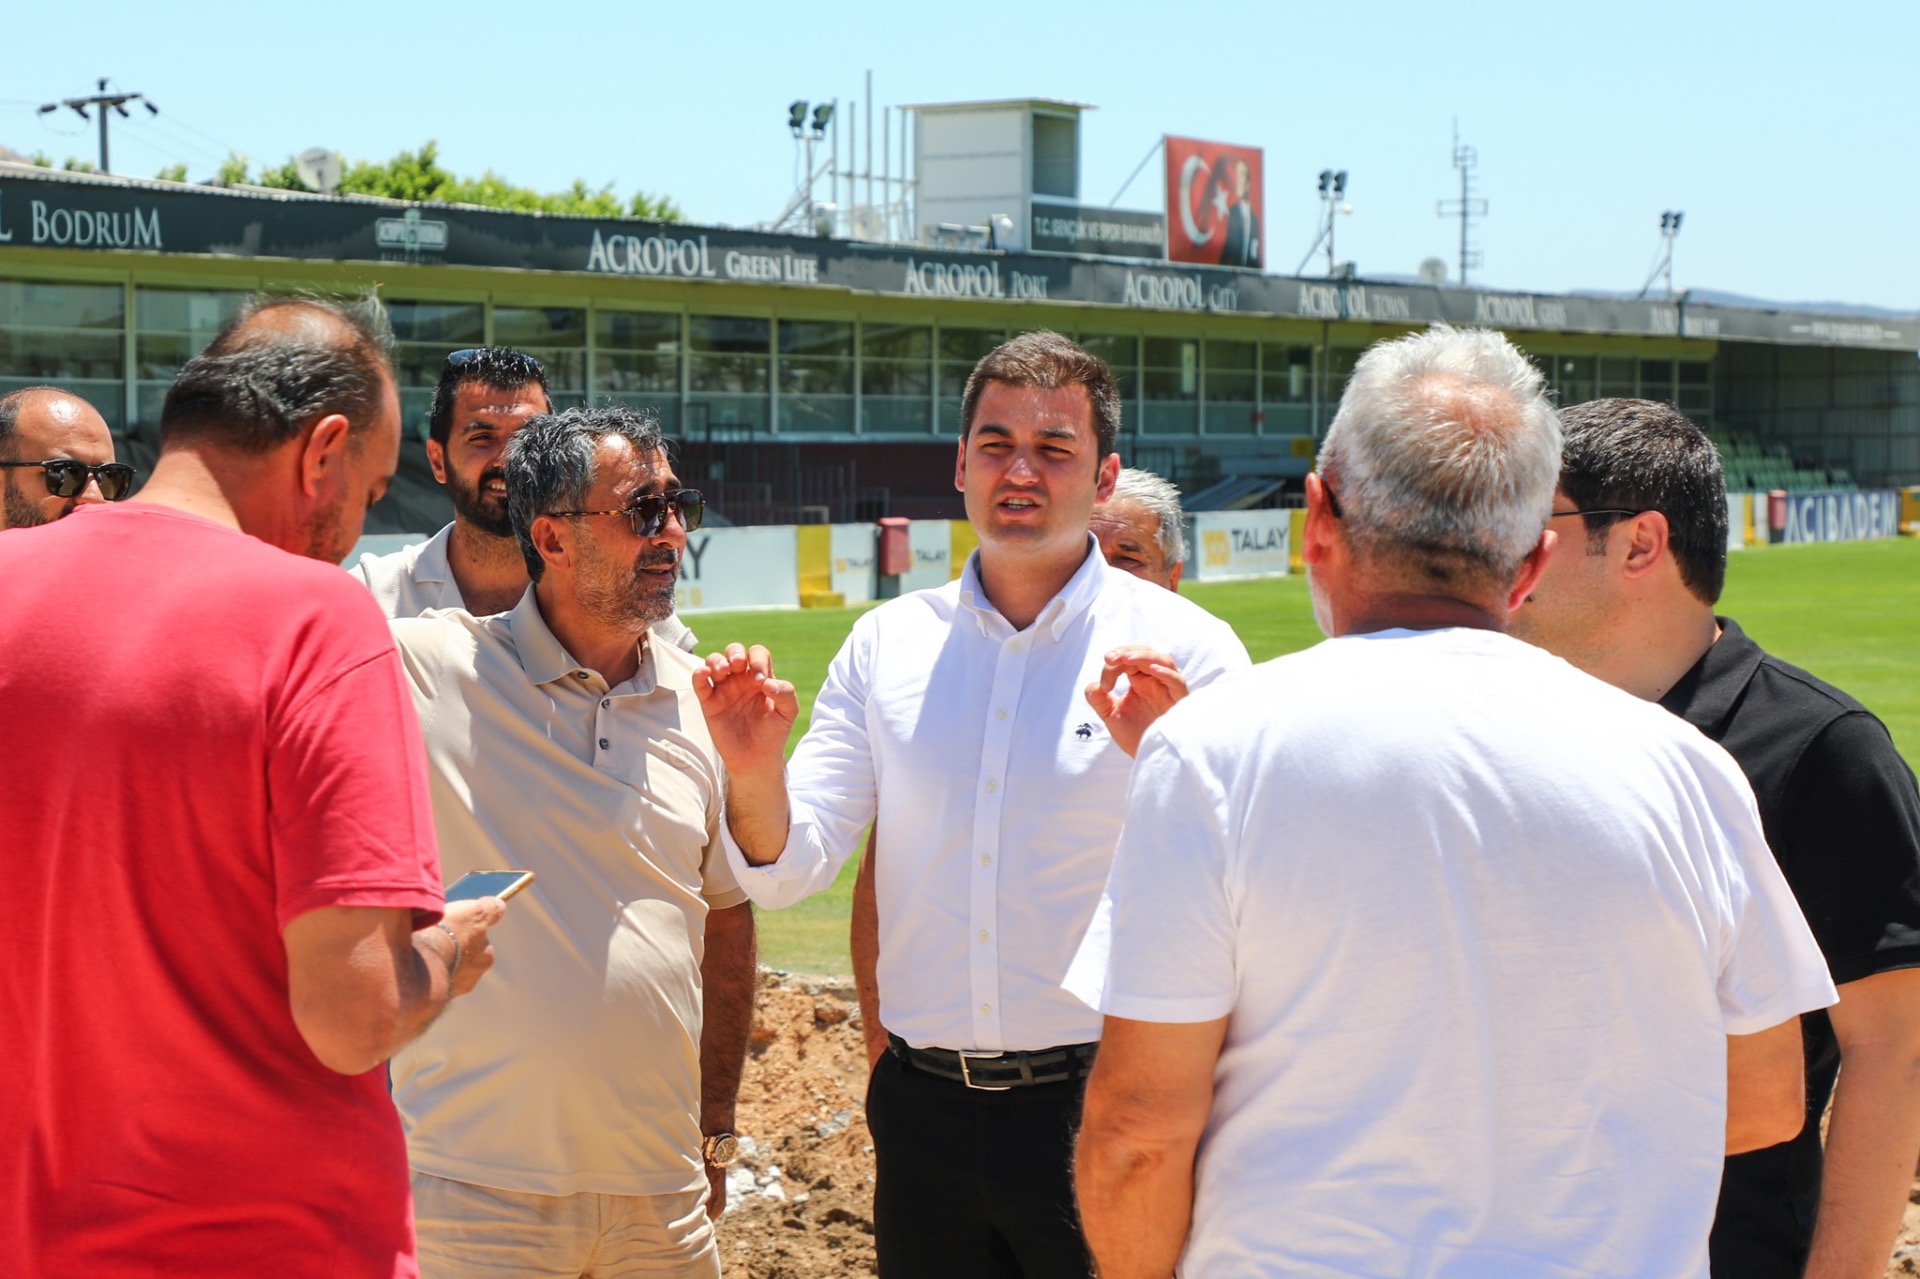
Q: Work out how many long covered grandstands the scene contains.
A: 1